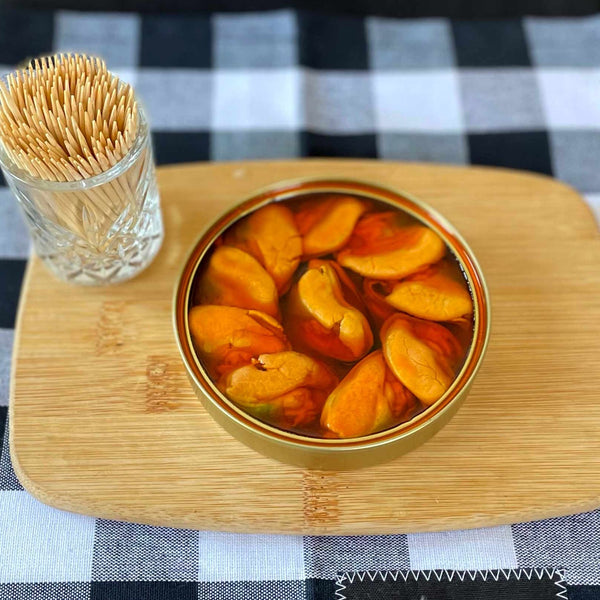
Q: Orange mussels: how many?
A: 10